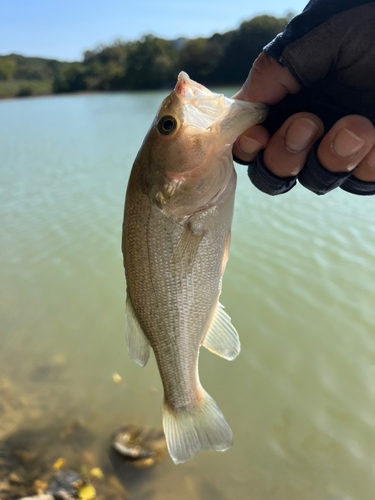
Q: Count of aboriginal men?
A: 0